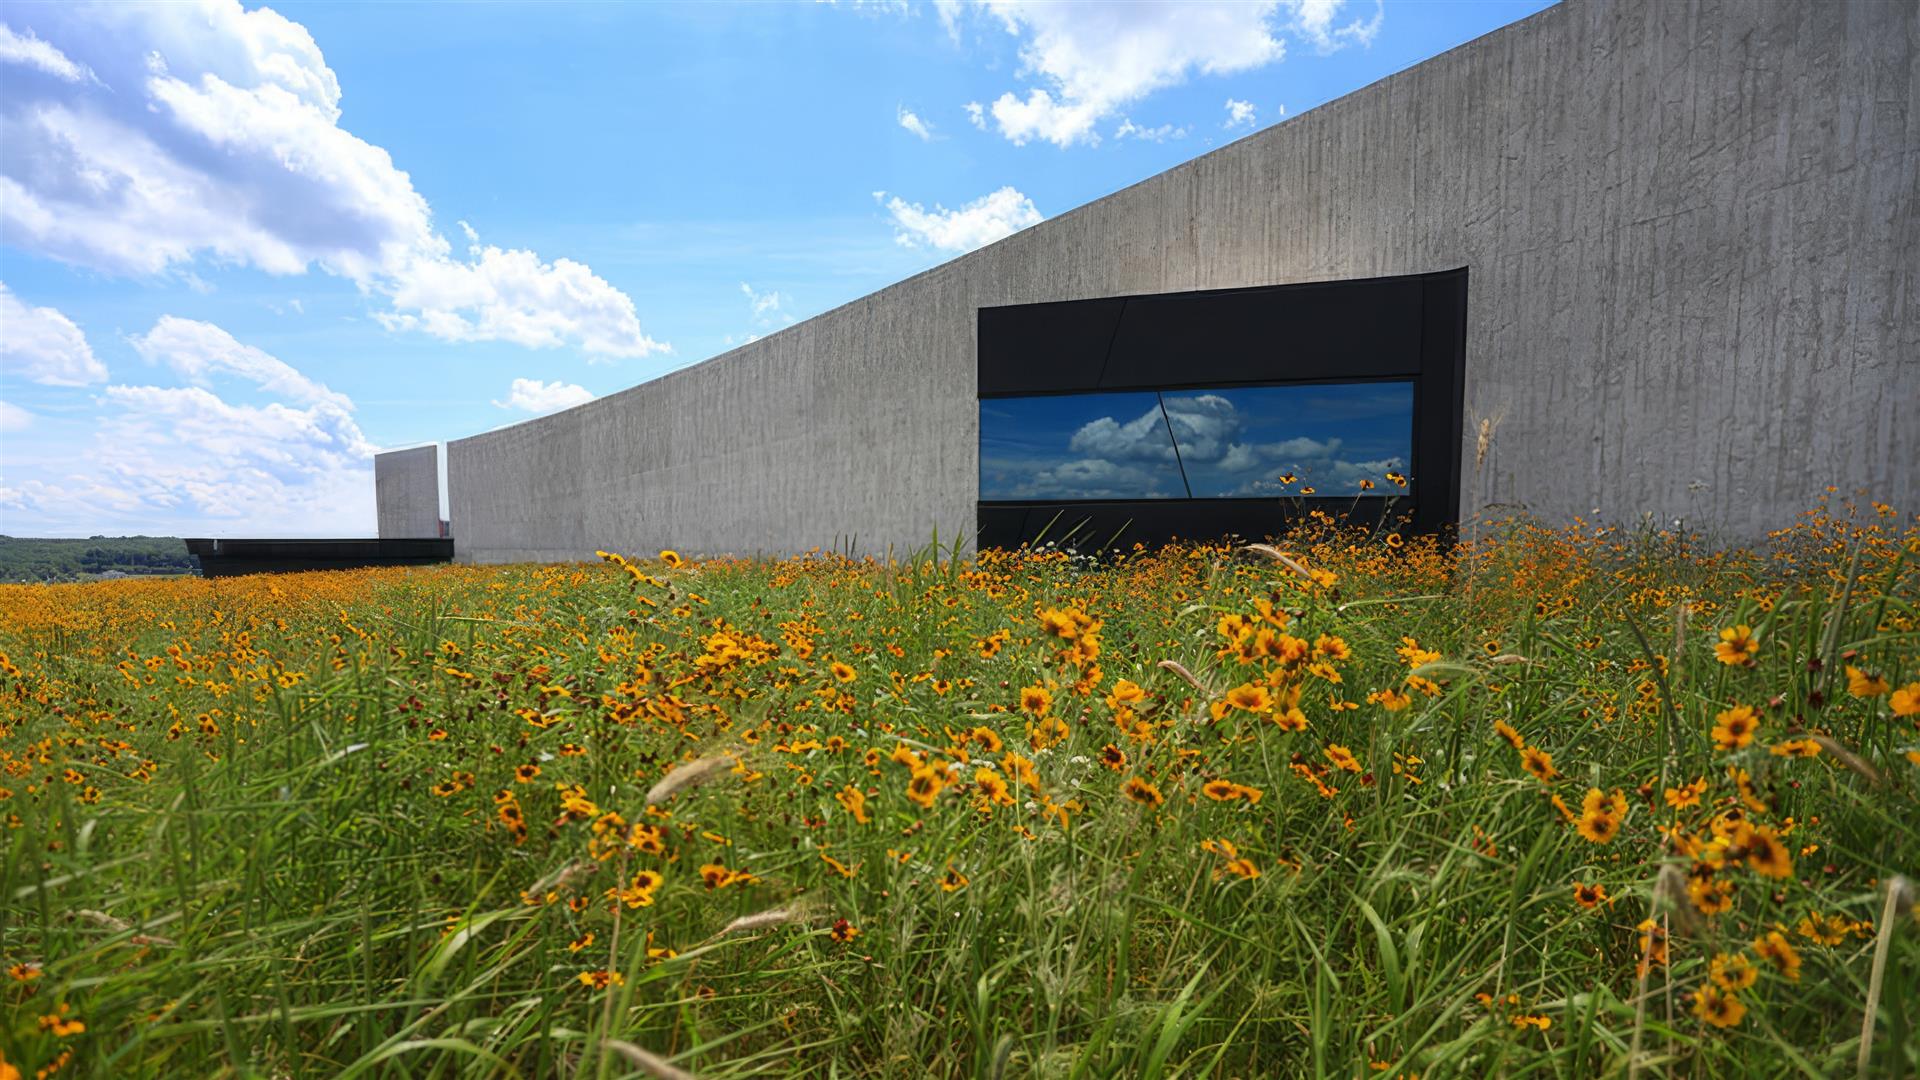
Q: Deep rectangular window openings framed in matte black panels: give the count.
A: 1